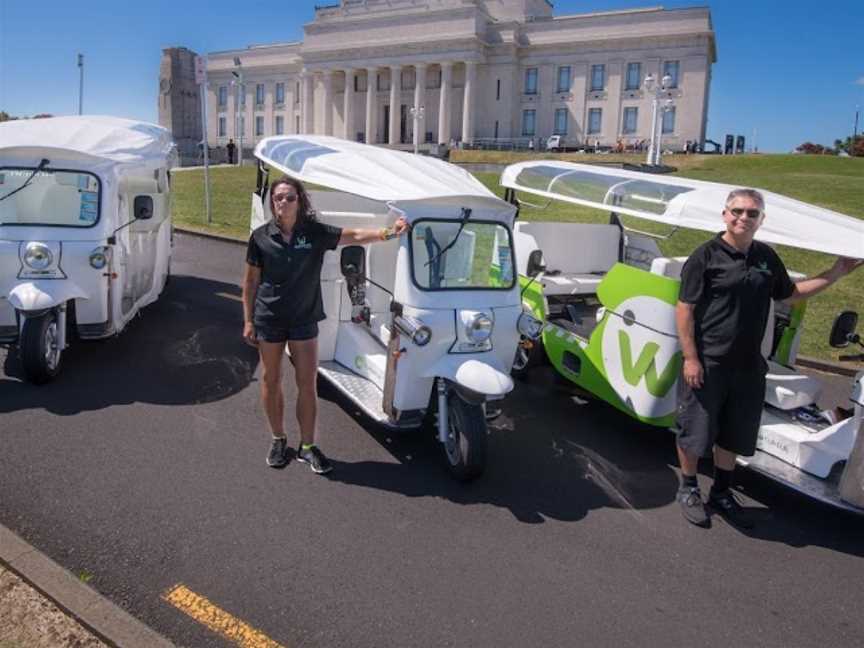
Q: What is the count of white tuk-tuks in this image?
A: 2